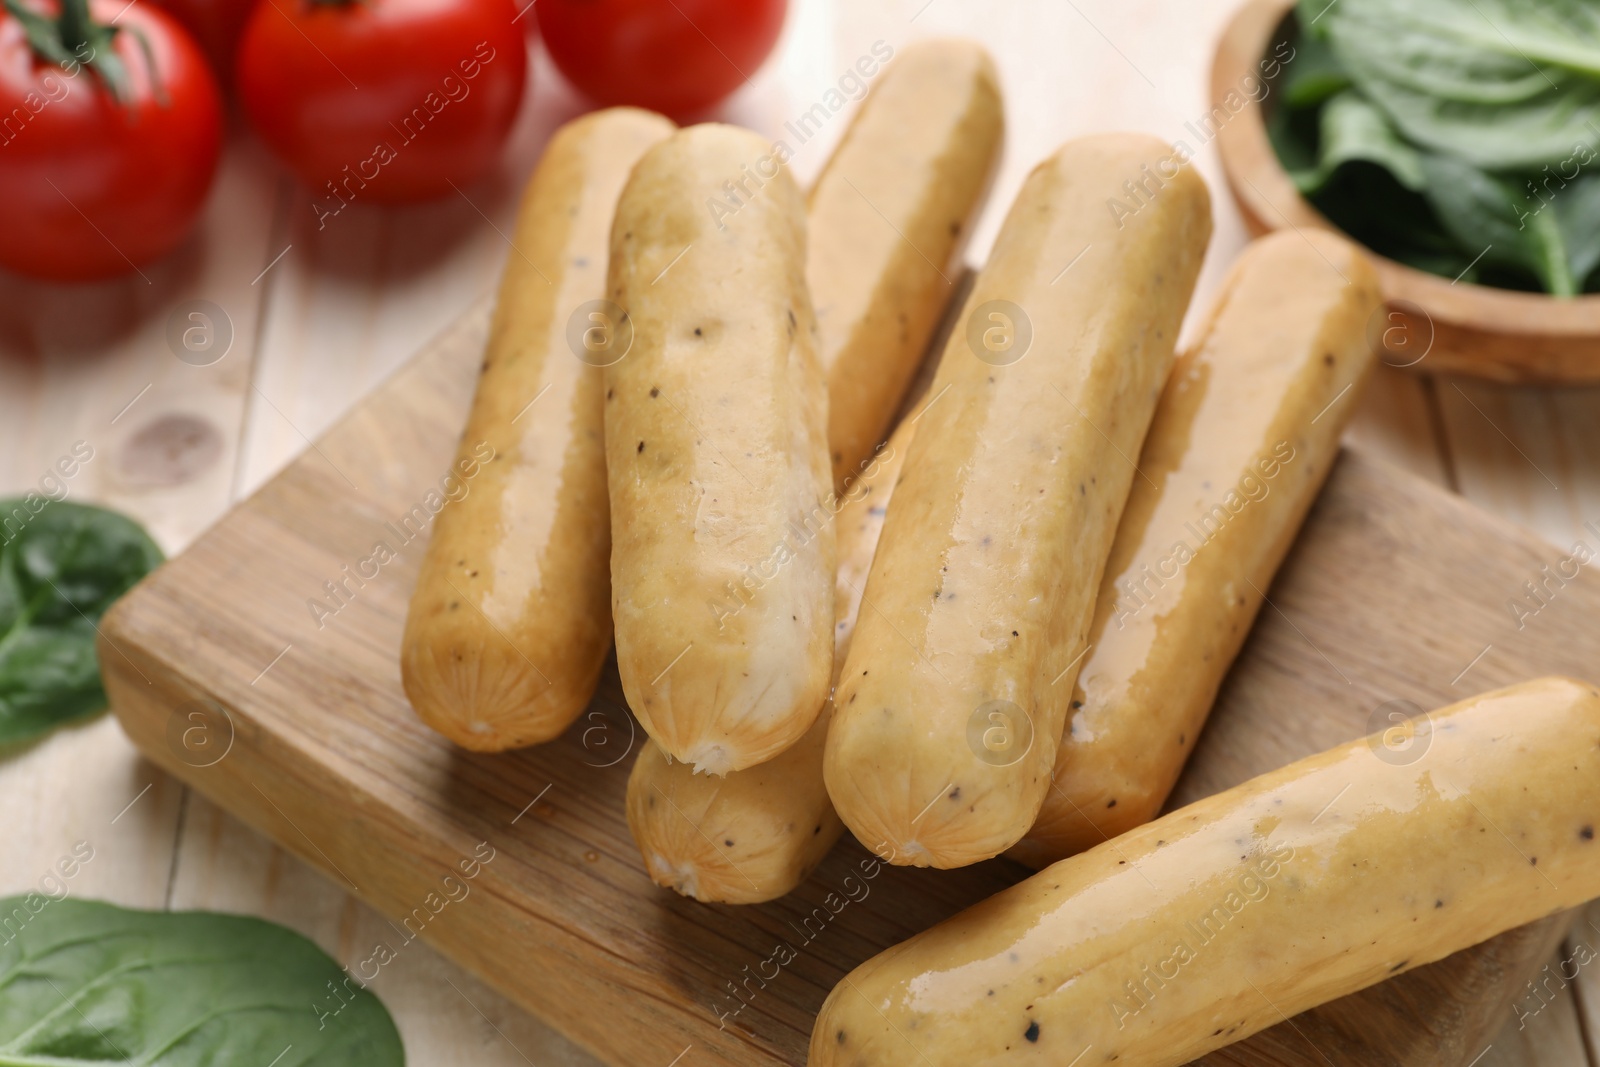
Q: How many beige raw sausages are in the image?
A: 7